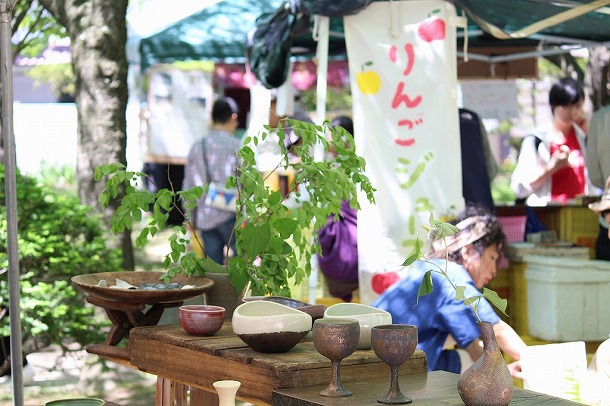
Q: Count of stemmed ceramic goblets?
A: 2